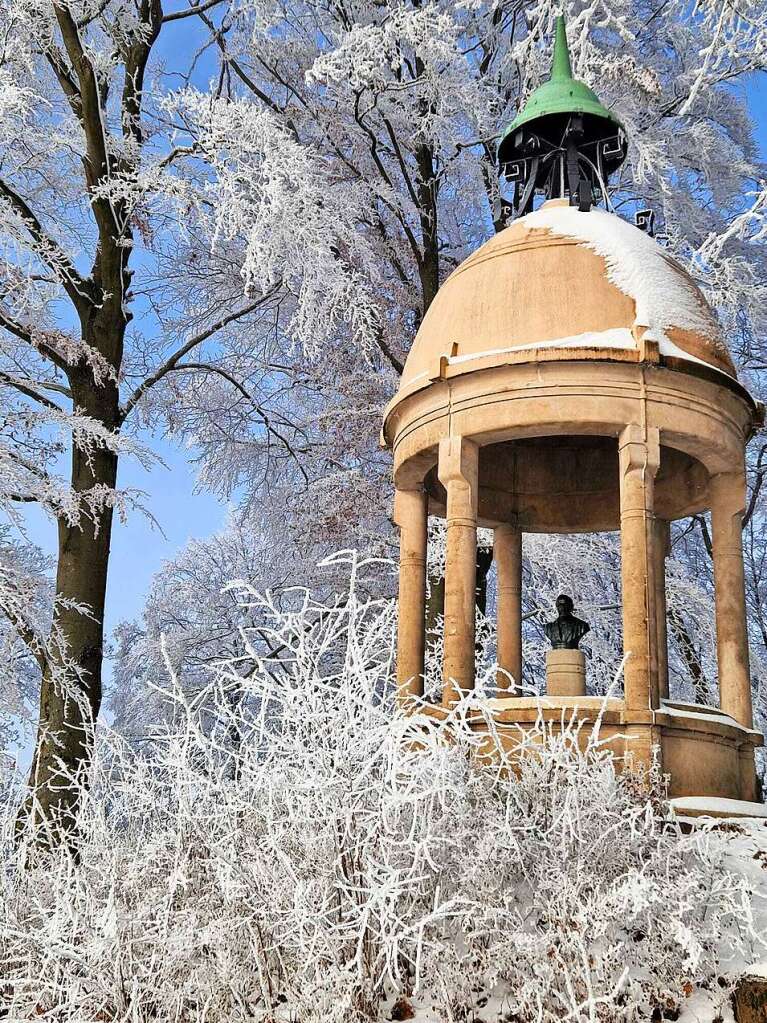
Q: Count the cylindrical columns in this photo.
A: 6